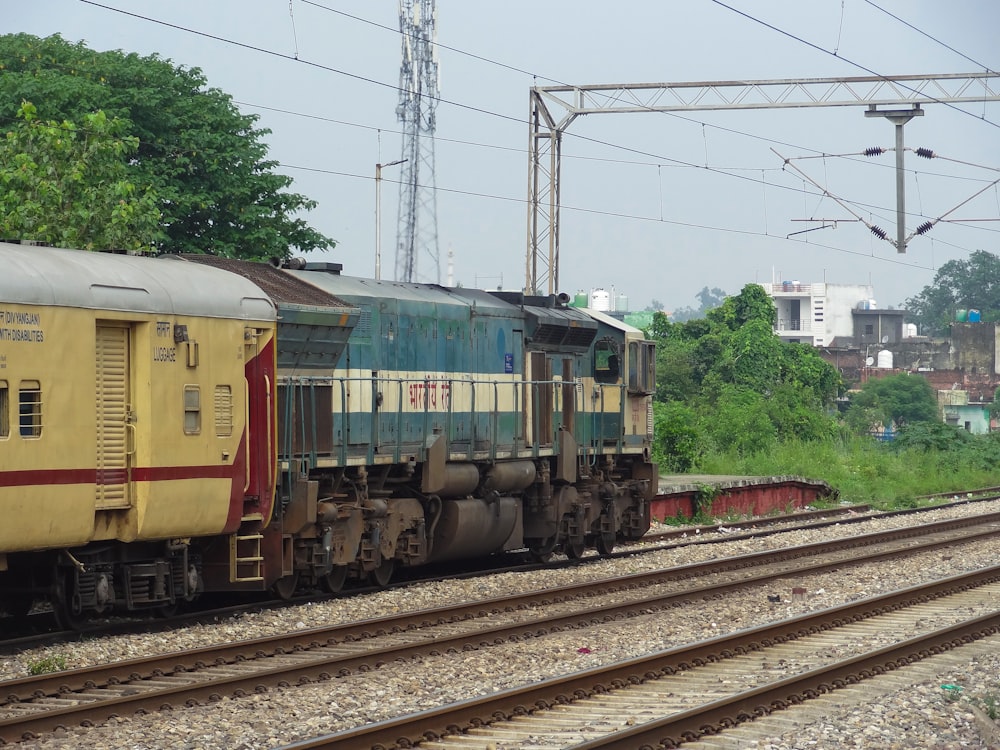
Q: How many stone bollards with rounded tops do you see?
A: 0